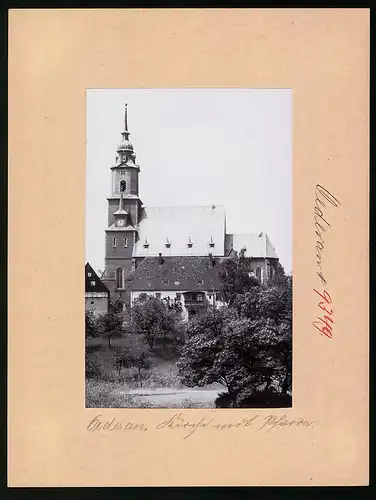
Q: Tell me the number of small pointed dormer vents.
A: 4